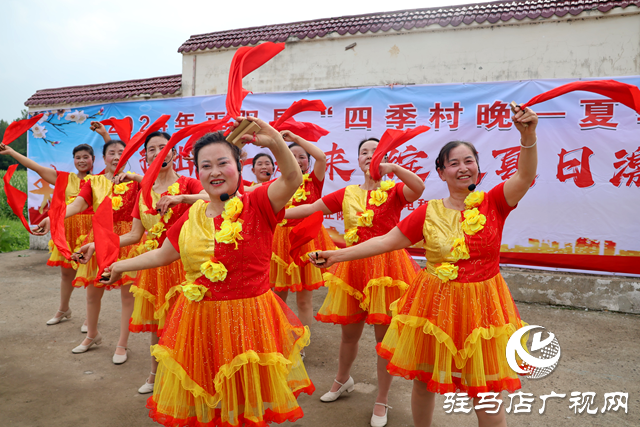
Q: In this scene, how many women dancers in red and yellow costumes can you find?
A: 8